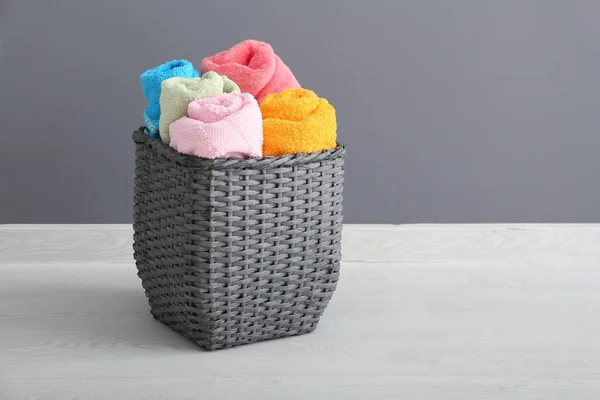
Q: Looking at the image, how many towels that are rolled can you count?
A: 5